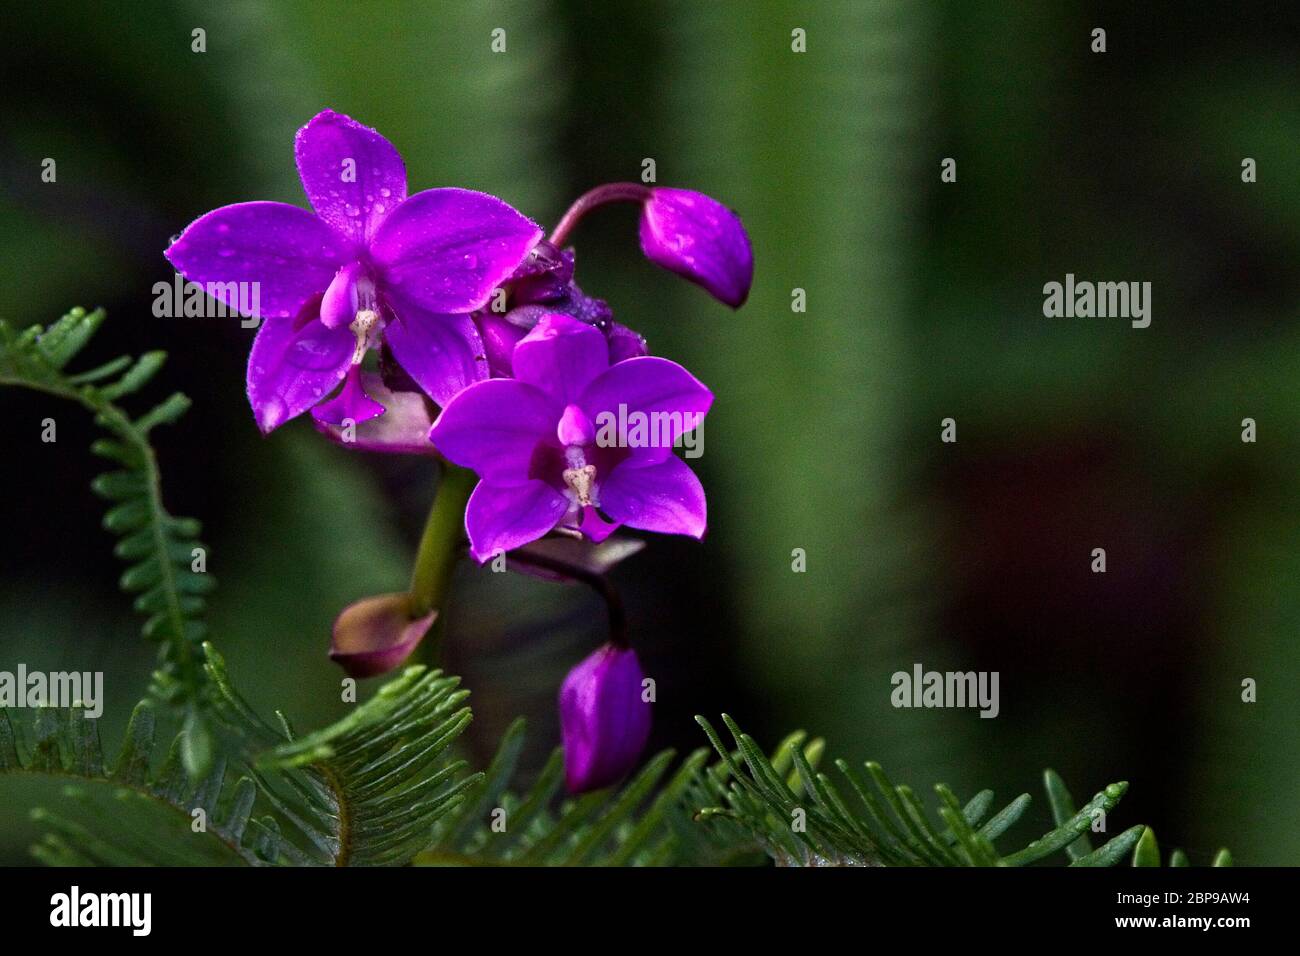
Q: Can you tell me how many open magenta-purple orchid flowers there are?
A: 2